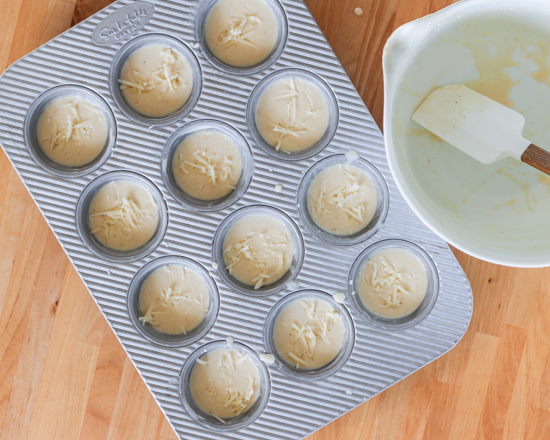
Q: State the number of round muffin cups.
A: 12